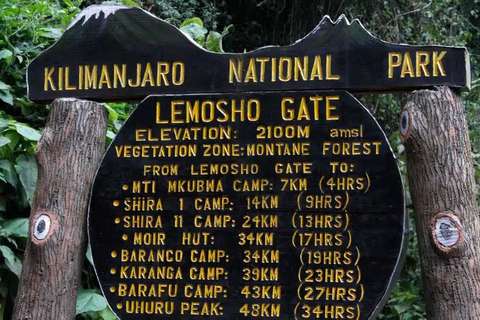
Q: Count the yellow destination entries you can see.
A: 8